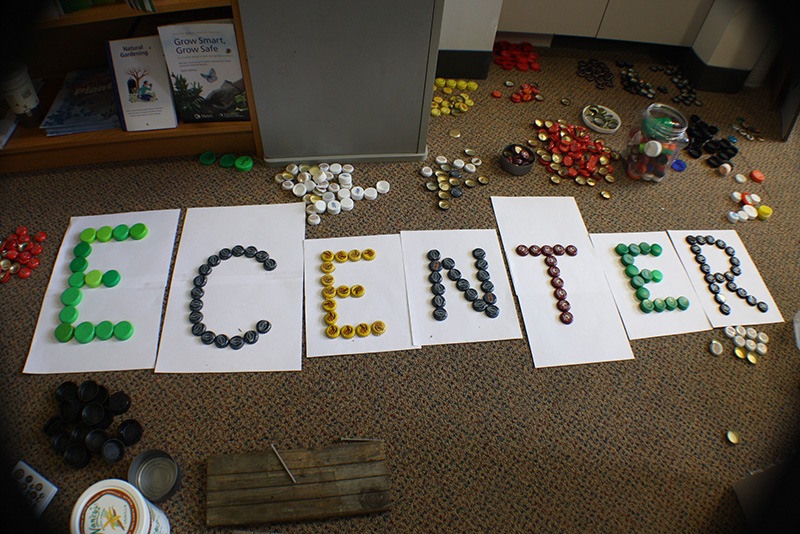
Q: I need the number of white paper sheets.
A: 7